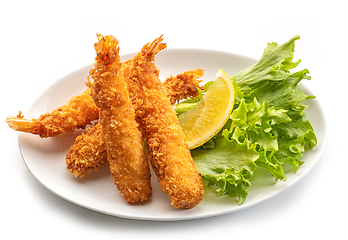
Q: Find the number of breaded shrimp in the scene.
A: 4